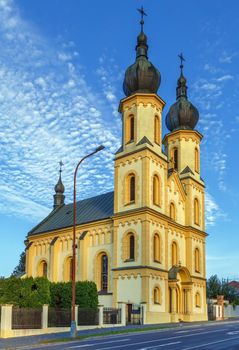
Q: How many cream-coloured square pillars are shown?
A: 6